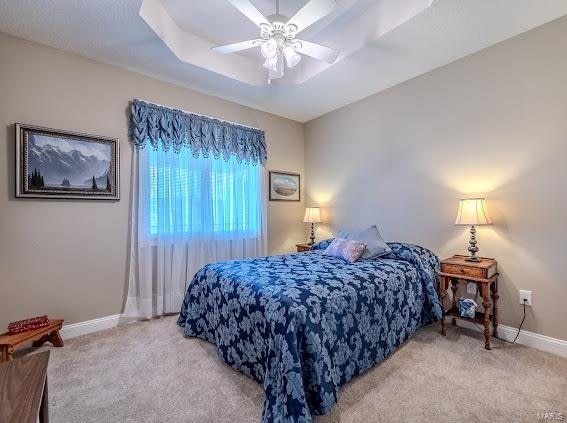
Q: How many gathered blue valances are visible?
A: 1